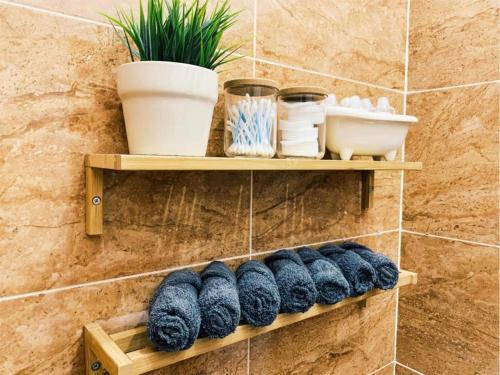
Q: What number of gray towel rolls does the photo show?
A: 7